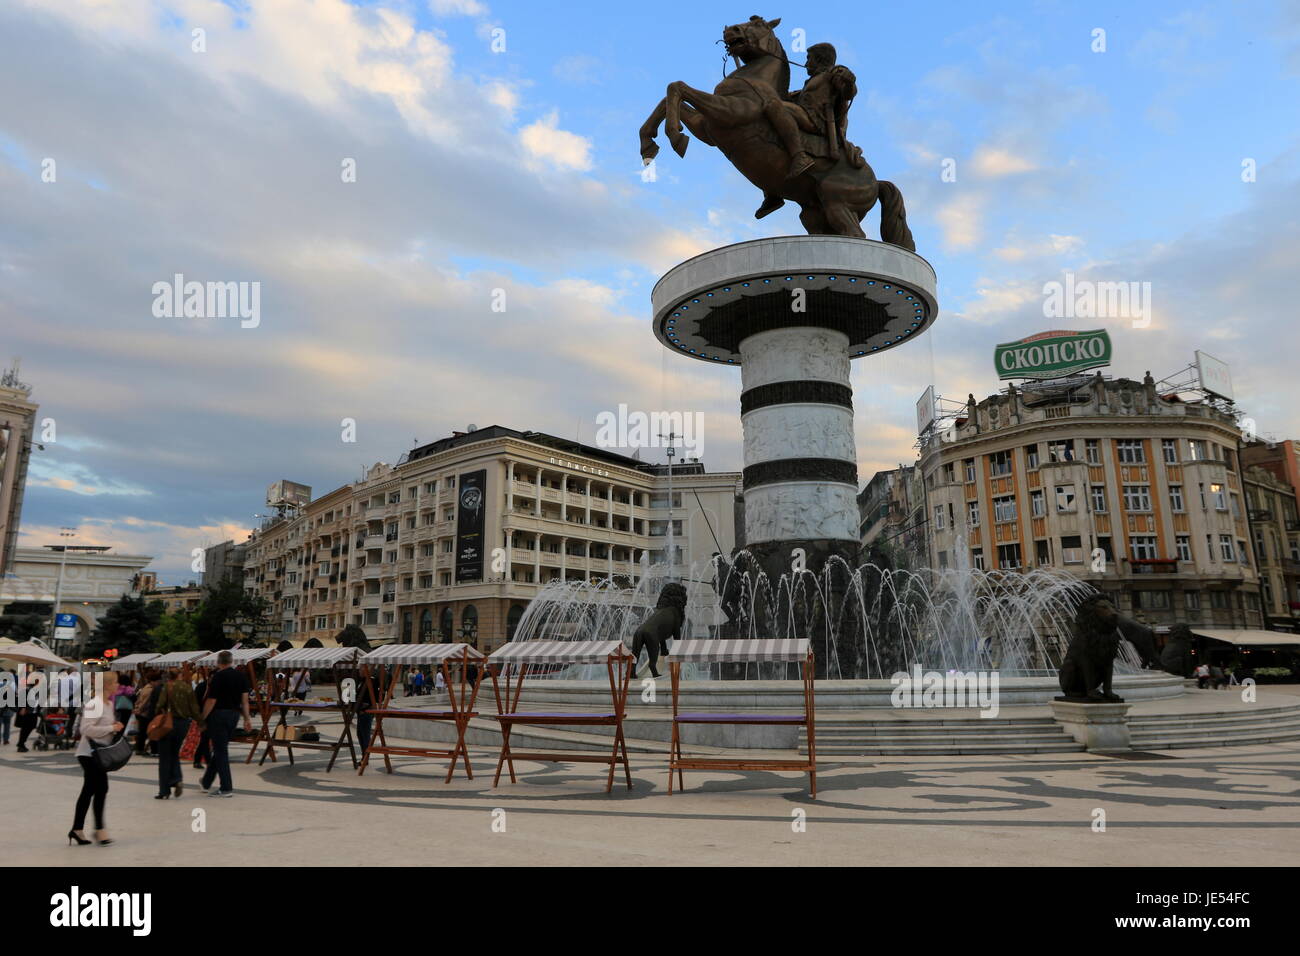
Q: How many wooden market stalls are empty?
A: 3